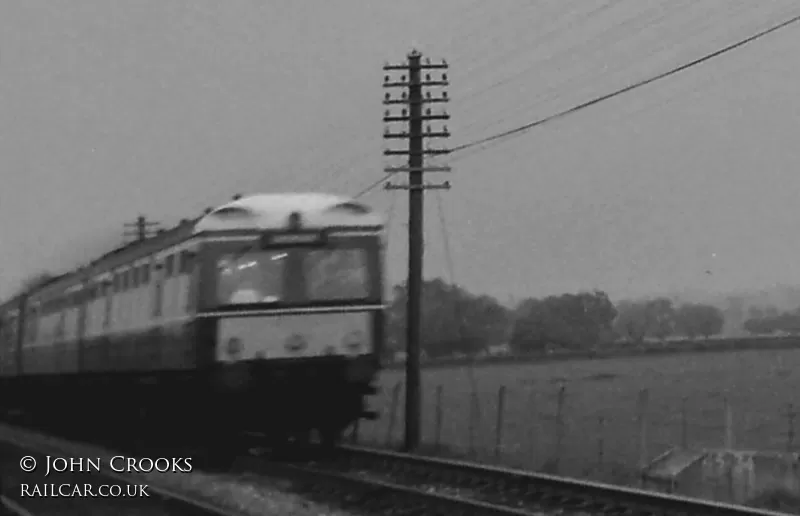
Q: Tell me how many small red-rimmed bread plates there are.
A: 0